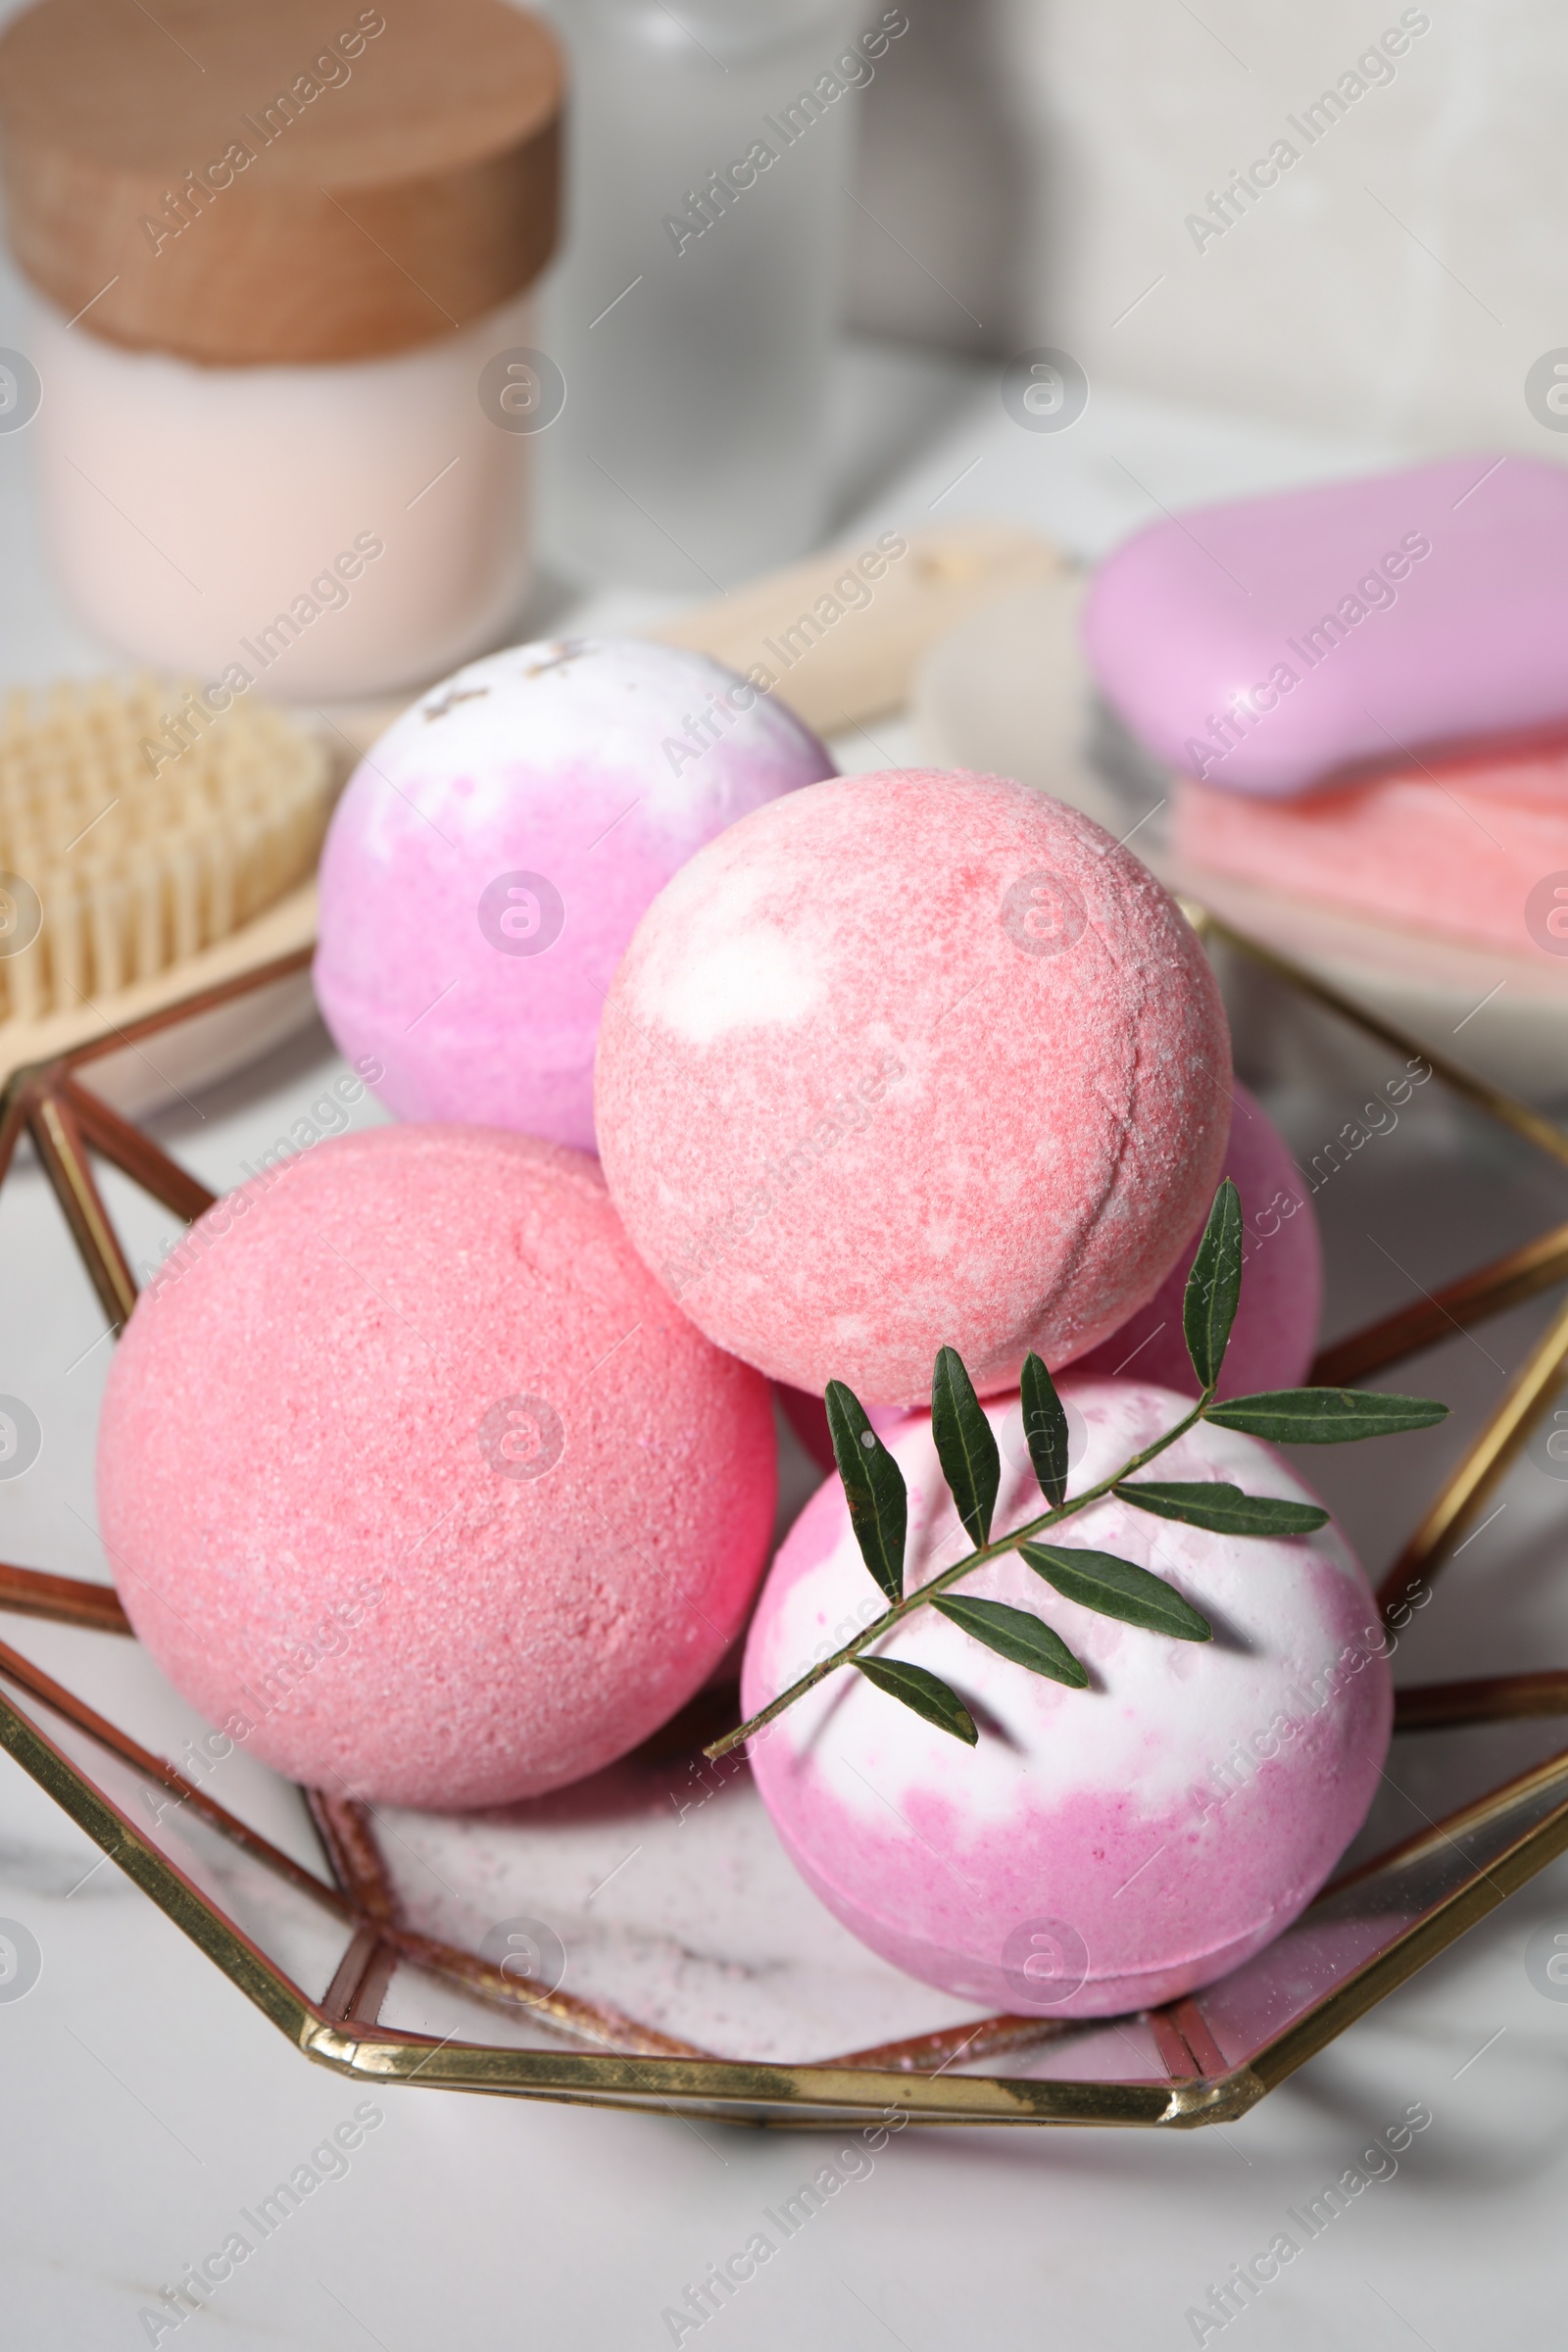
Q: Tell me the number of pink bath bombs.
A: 5